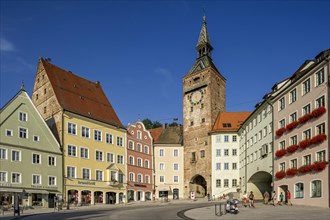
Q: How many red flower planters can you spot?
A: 12